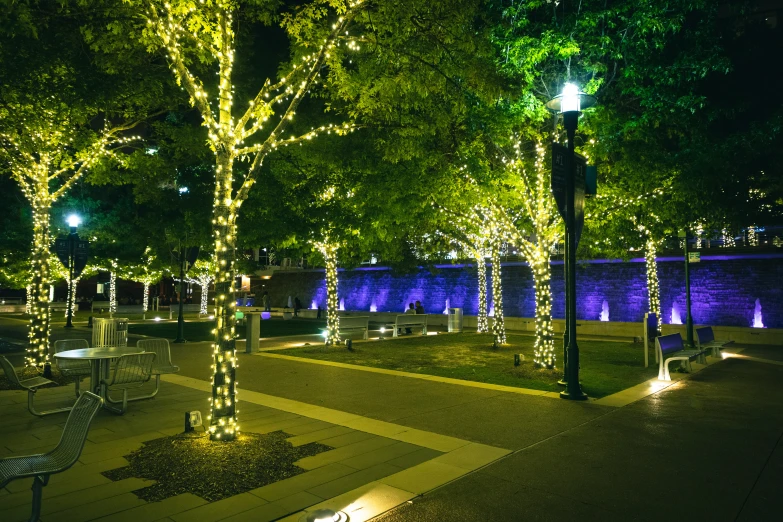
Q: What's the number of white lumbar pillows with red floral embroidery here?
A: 0